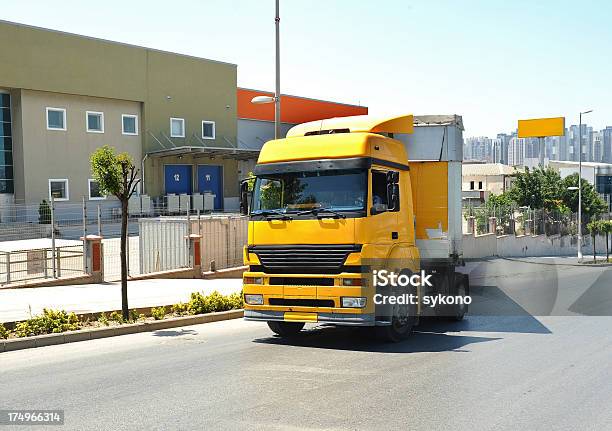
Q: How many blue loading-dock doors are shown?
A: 2